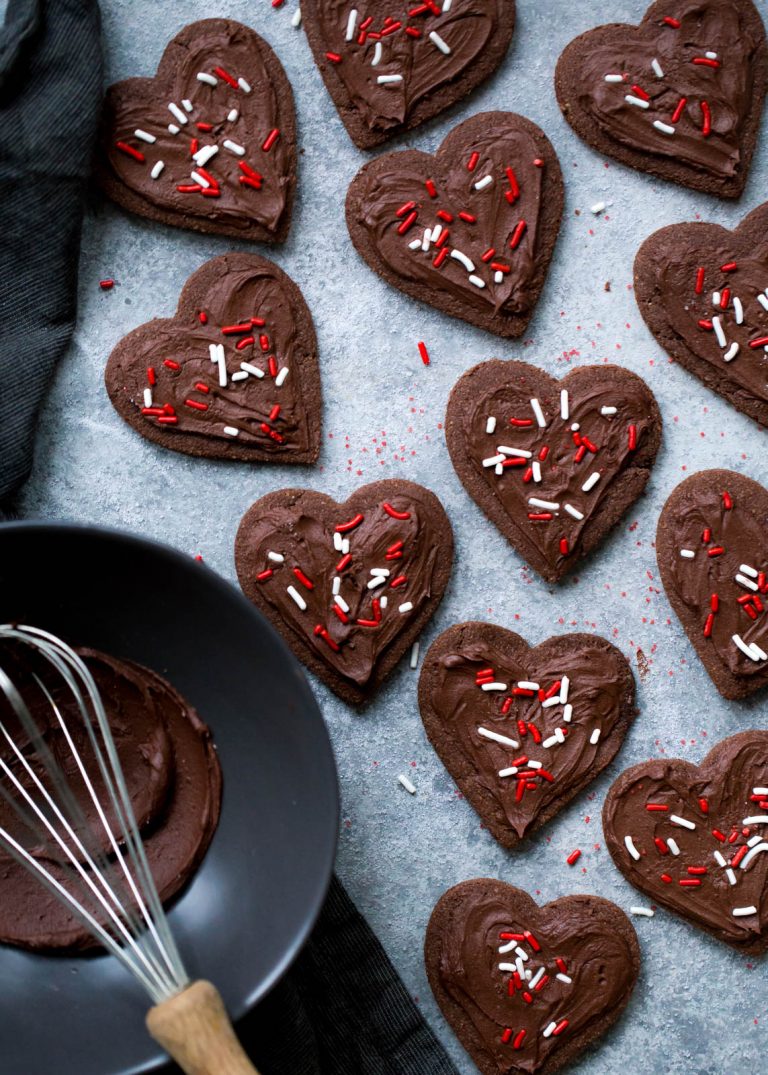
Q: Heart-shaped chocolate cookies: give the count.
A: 12